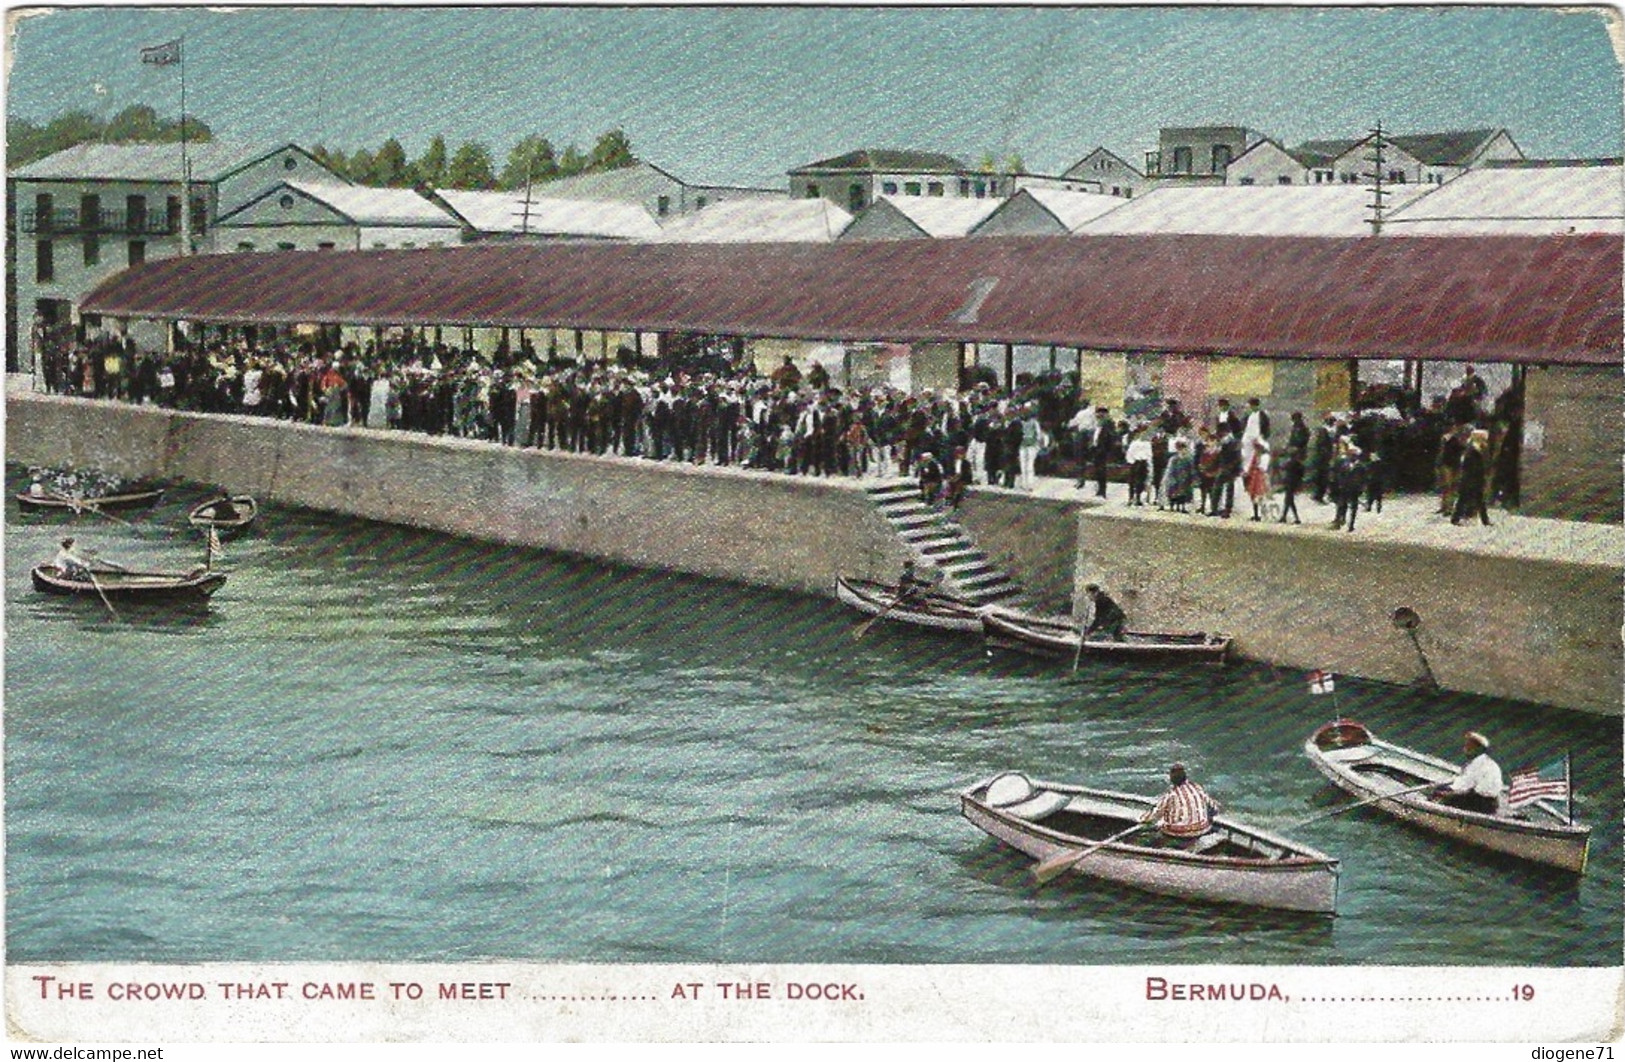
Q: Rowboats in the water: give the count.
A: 7